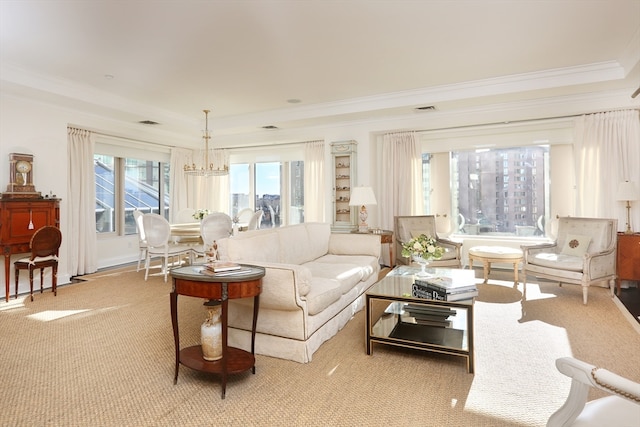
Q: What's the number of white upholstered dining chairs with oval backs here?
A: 6